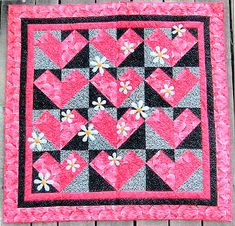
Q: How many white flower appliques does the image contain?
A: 15